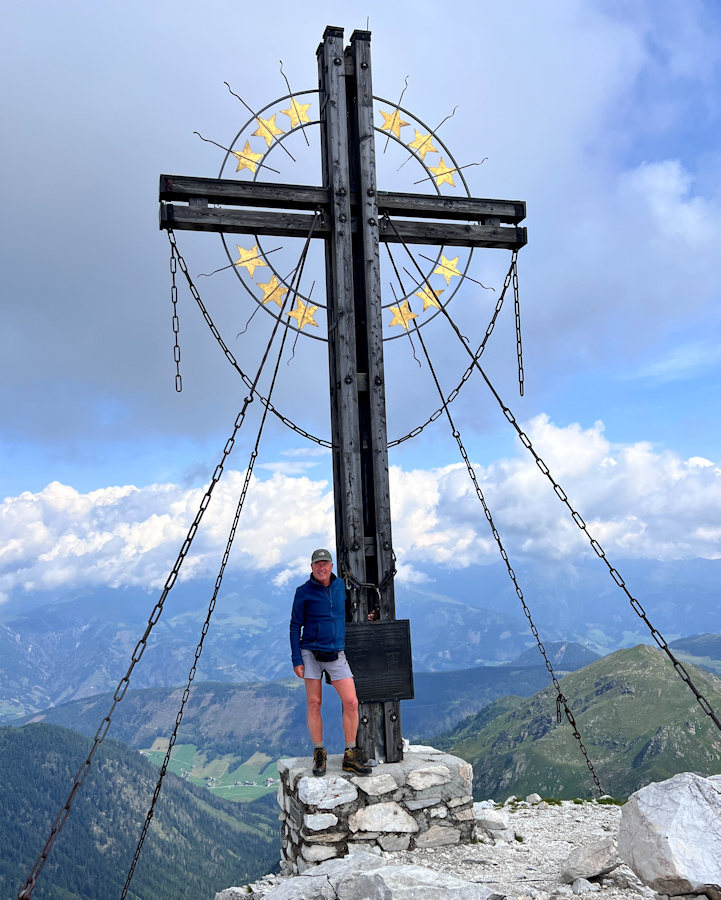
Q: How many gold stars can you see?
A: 12